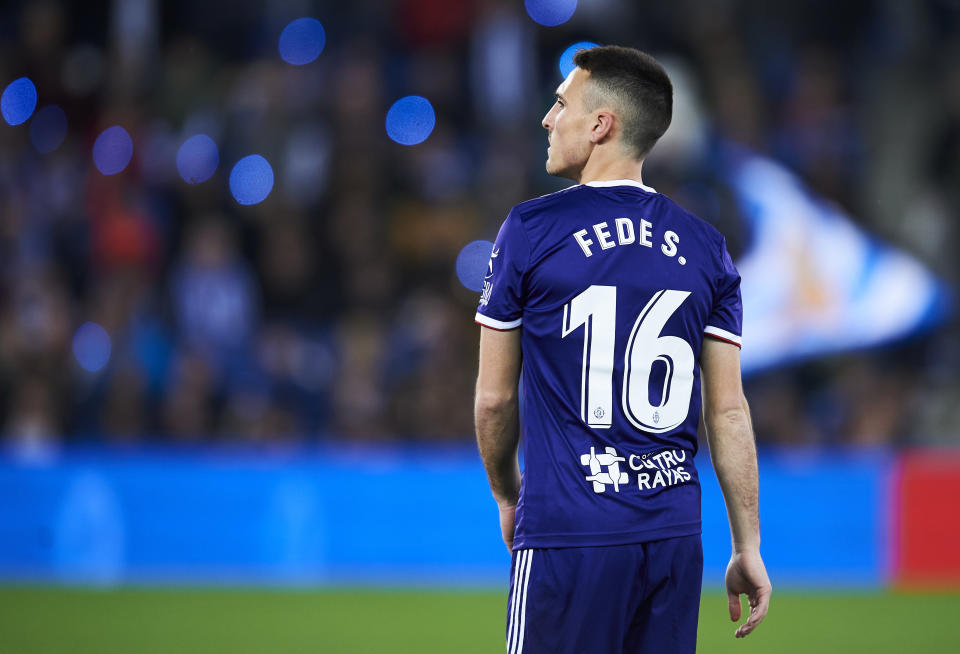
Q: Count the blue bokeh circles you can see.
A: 11